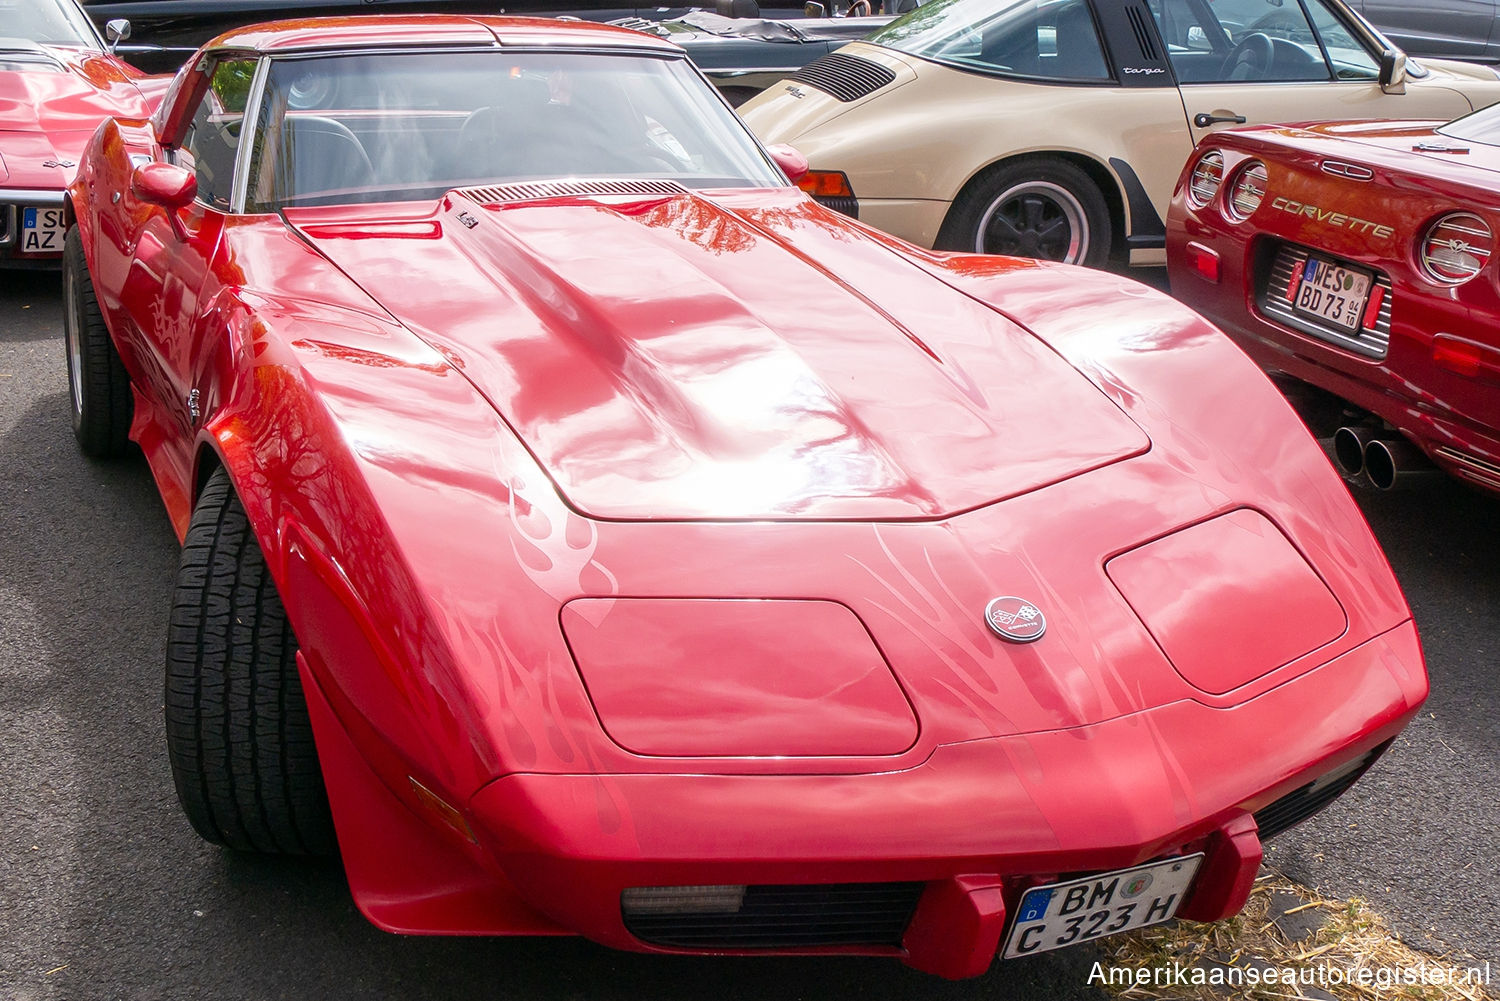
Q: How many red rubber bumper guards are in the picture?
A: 2